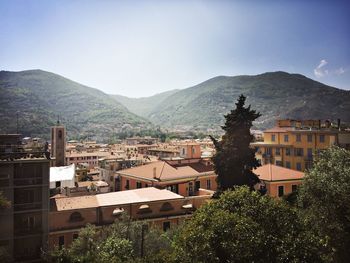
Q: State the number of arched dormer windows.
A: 5